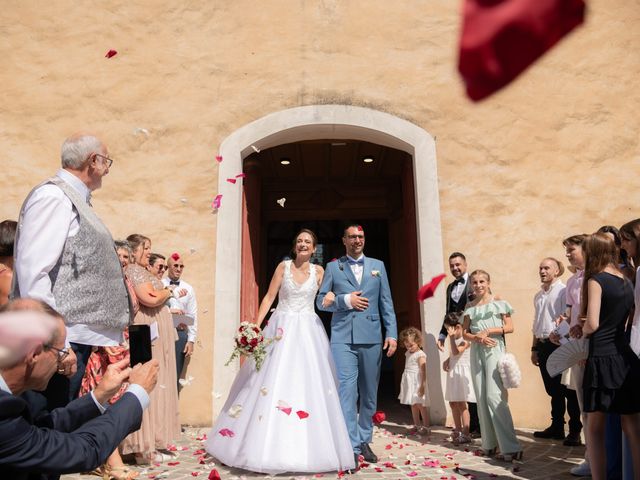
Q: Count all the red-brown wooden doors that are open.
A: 2